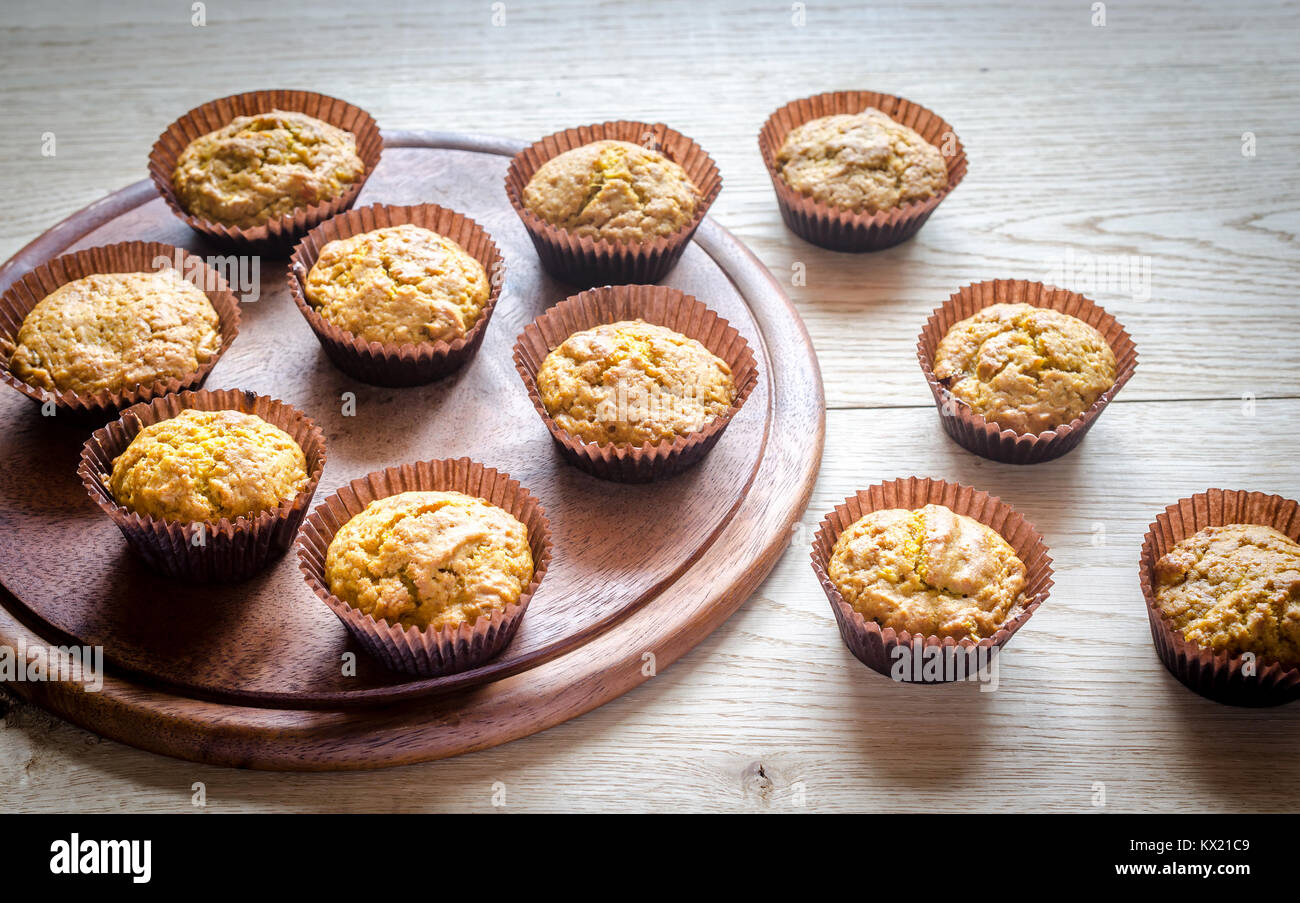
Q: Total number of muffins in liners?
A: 11